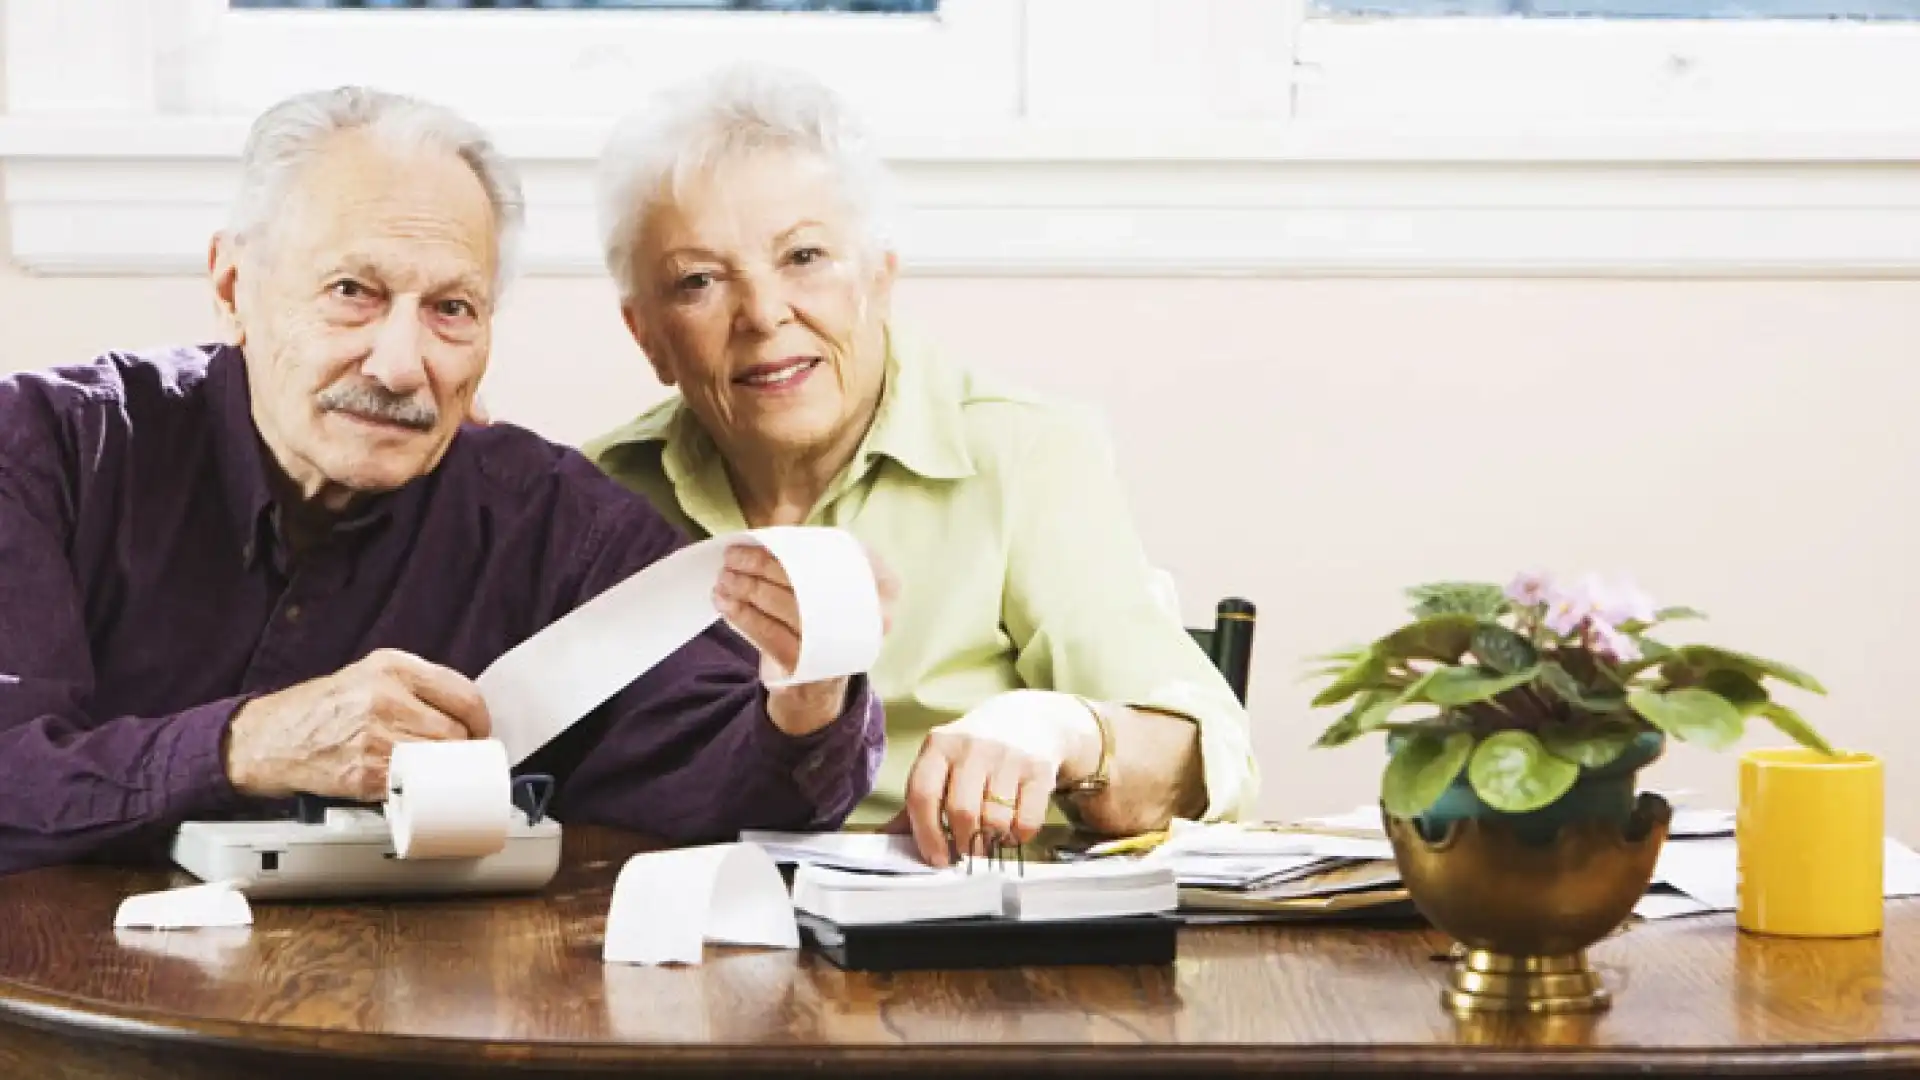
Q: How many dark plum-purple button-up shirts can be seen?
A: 1